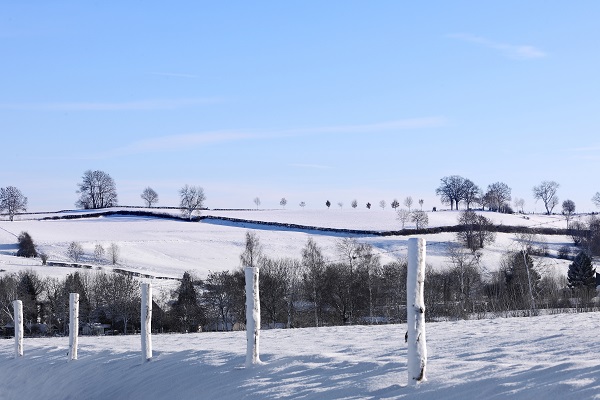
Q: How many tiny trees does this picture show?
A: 11